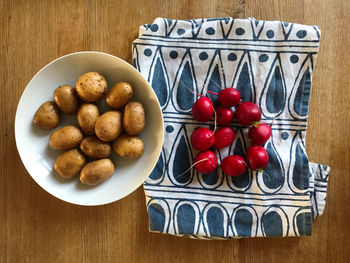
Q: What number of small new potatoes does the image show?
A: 12